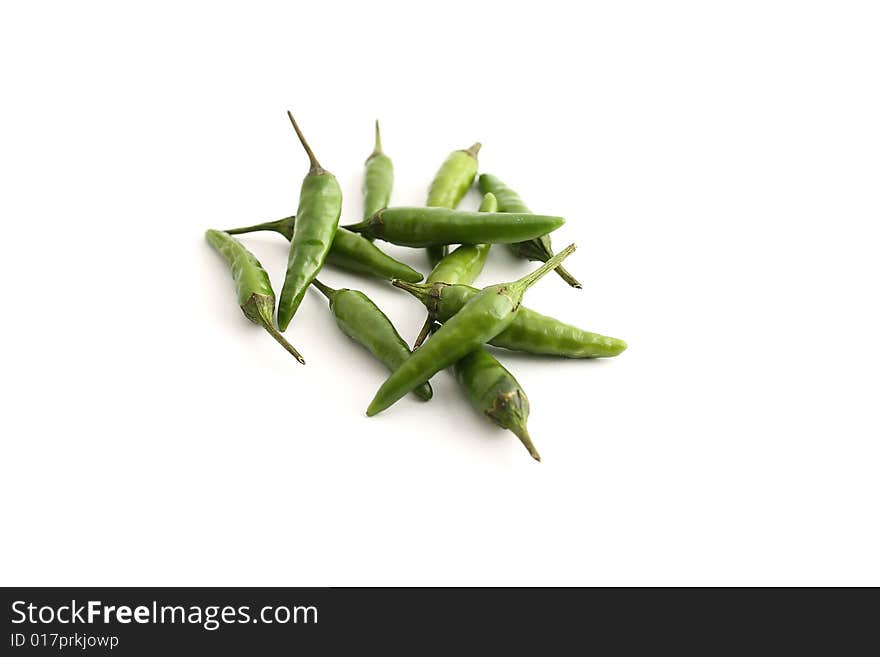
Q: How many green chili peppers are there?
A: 12